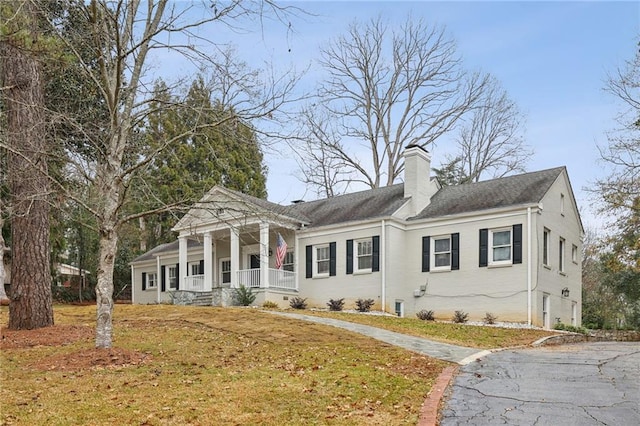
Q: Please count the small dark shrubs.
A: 6